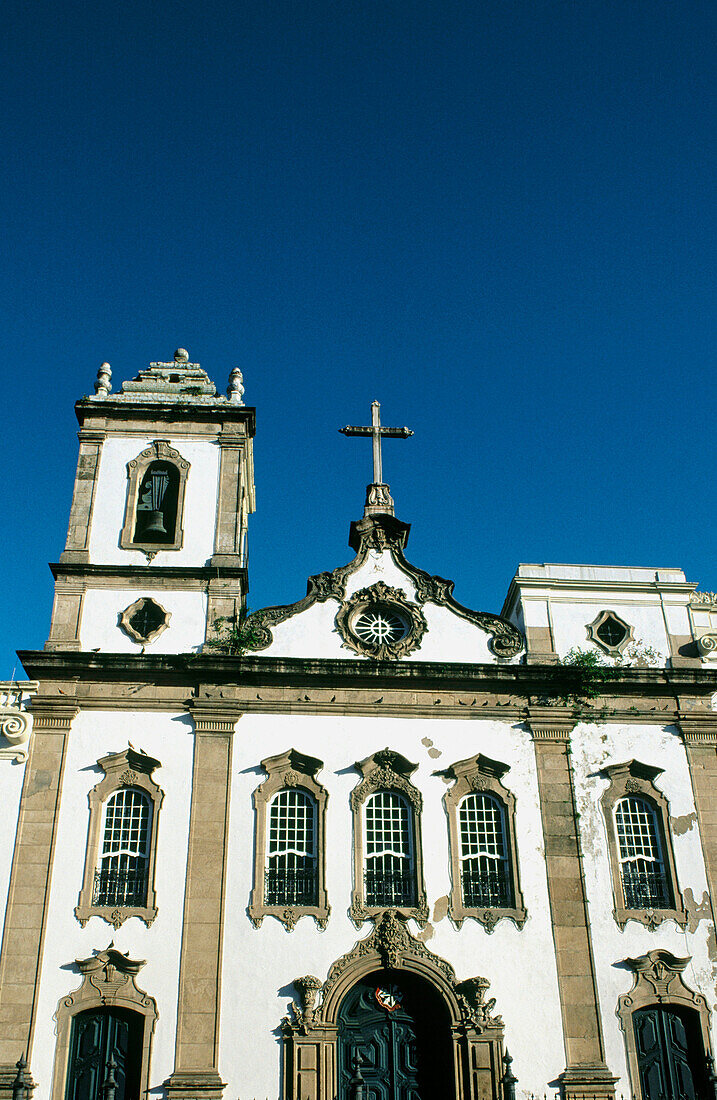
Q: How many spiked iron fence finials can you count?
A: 5